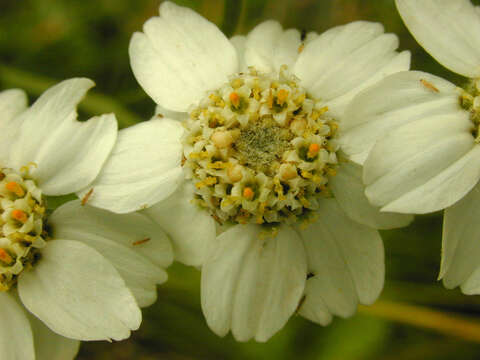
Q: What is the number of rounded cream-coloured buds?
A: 4